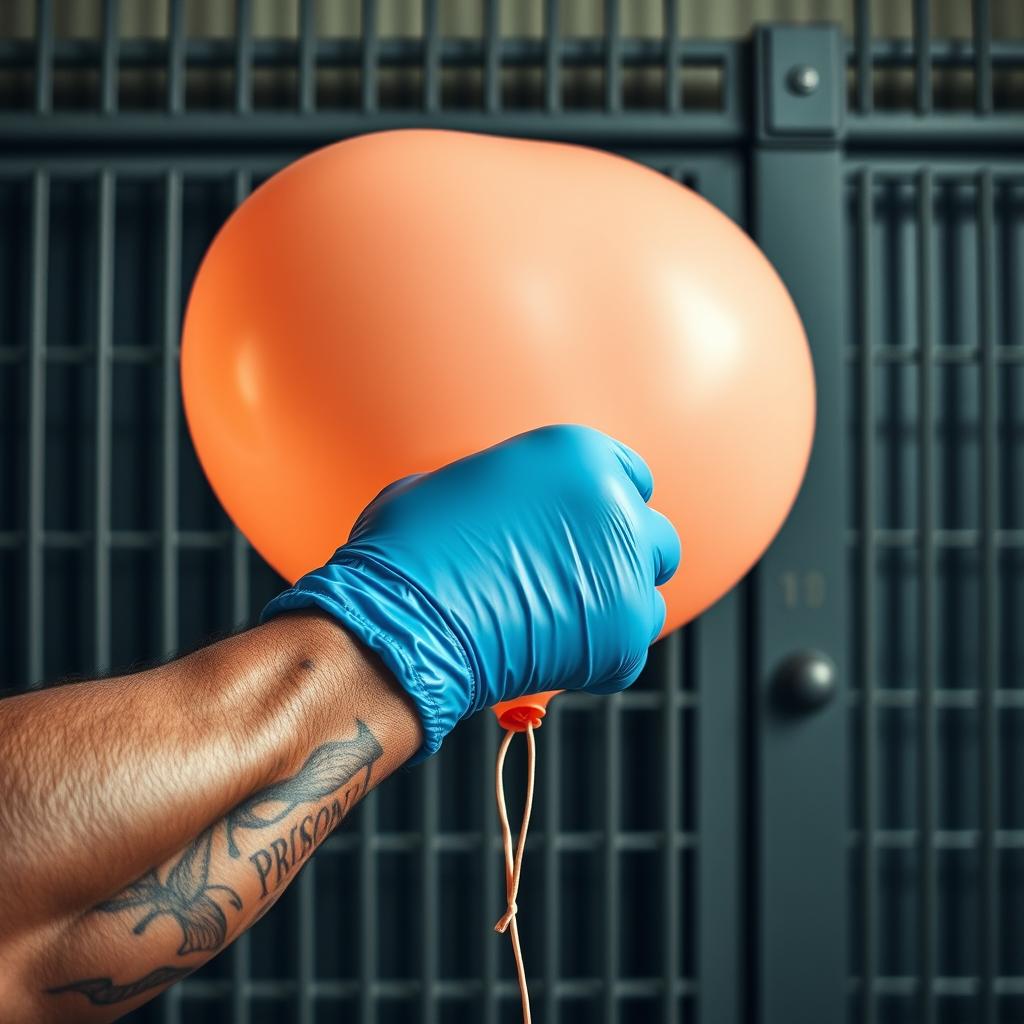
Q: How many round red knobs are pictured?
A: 0